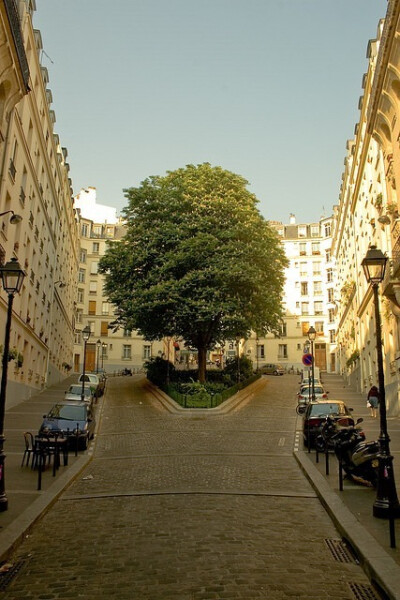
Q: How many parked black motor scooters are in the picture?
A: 2